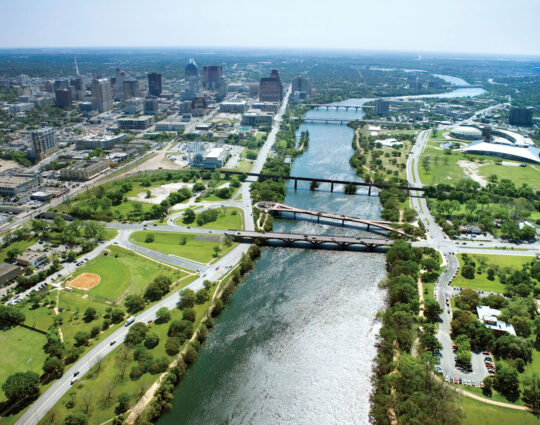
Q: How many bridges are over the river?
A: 5